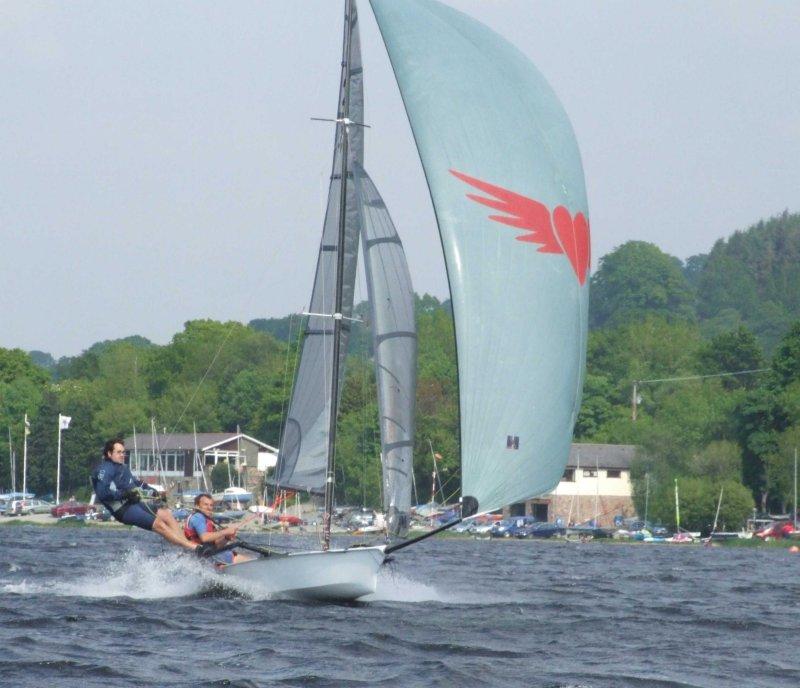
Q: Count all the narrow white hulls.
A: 1